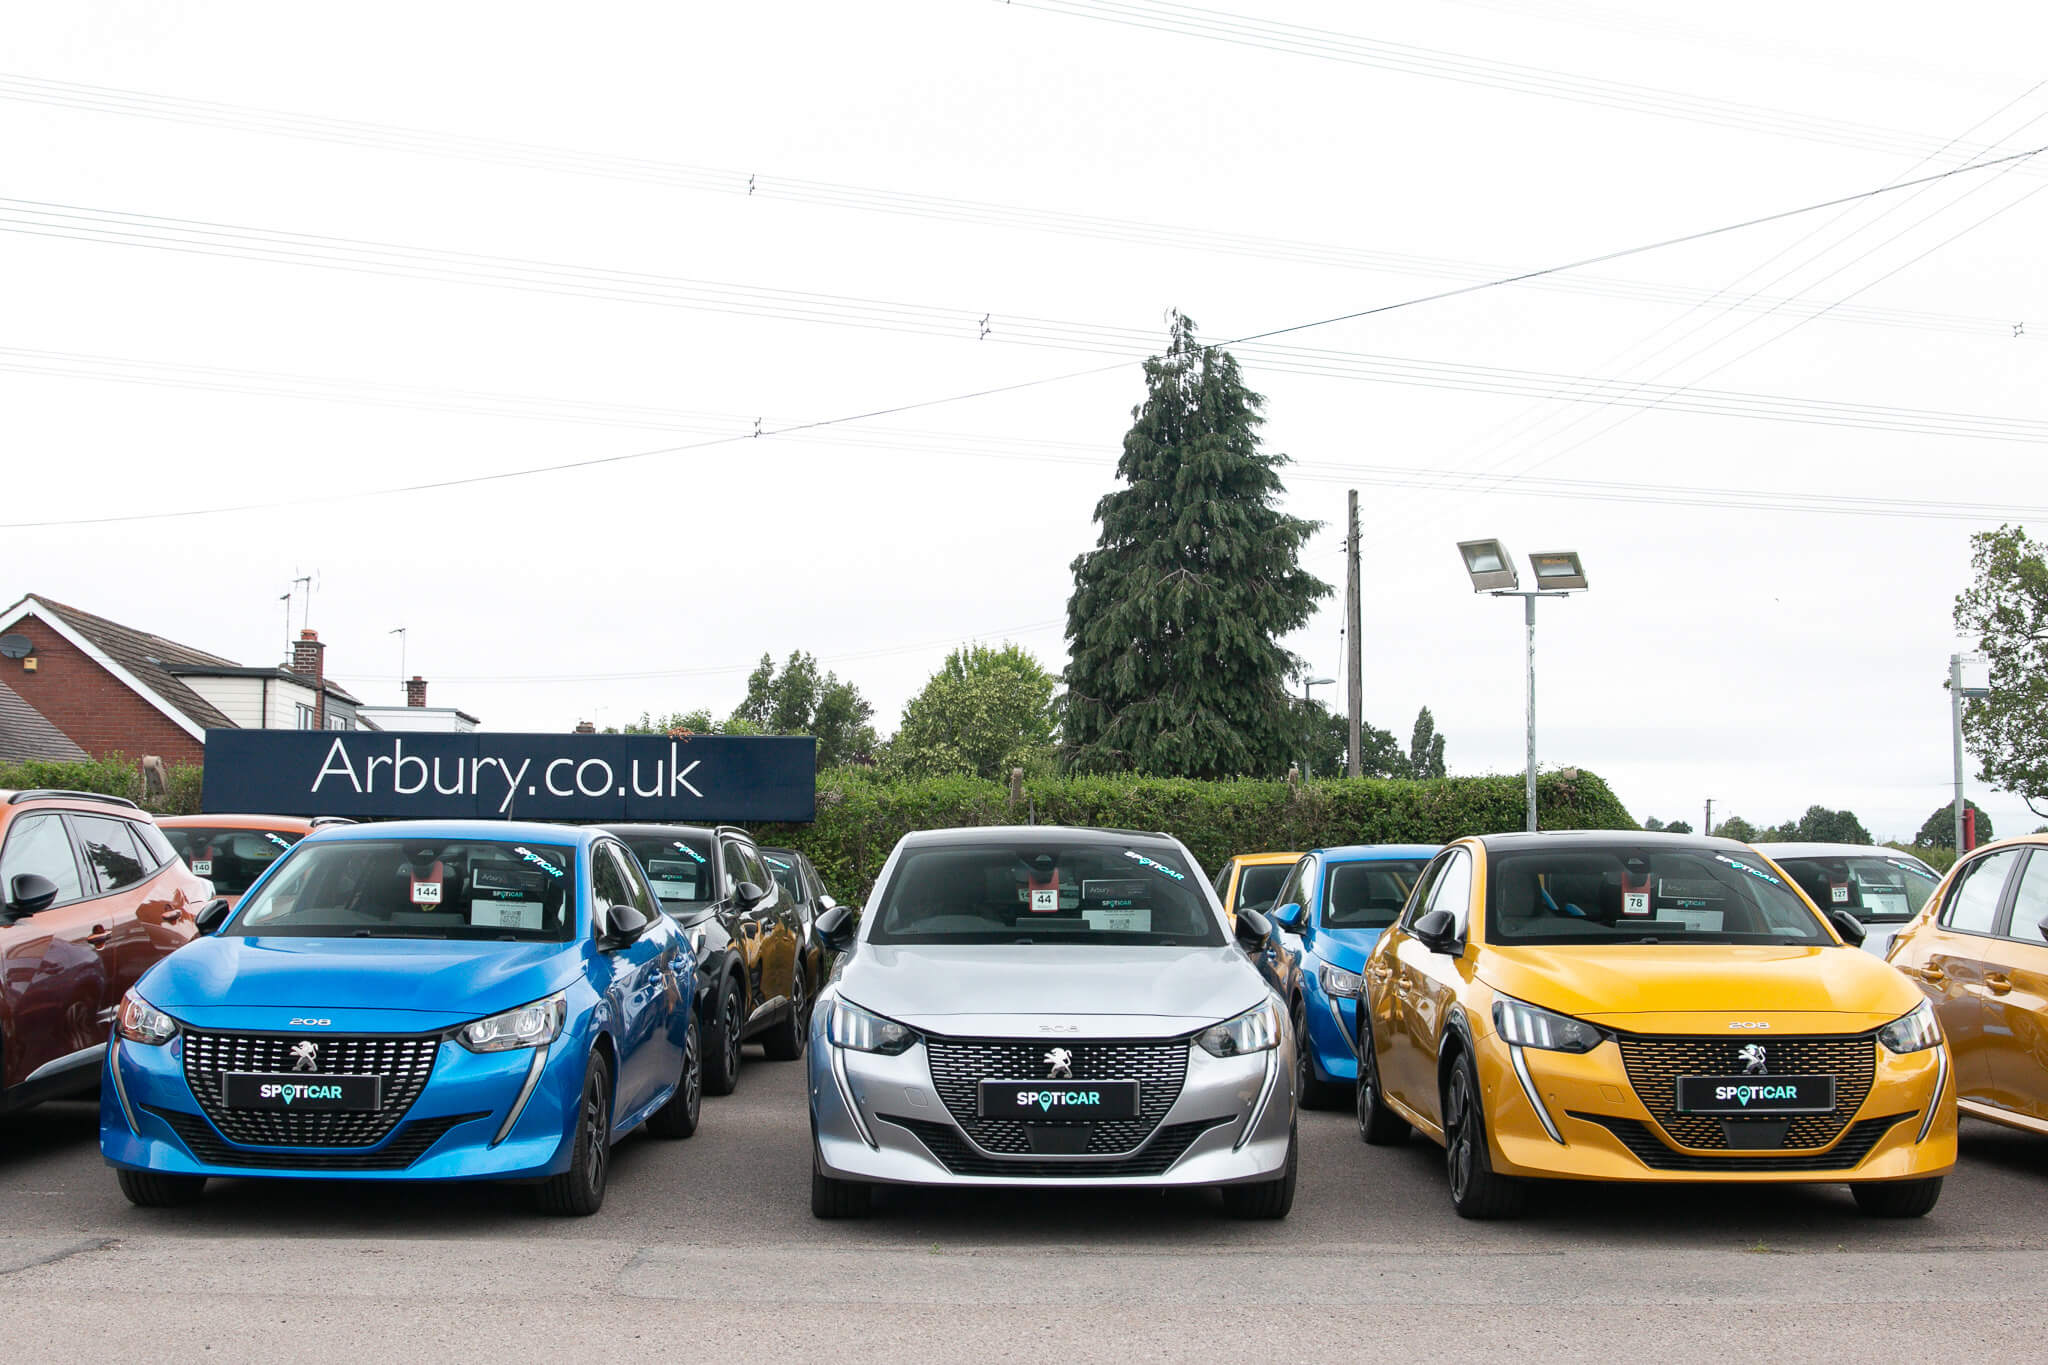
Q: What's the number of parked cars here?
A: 11